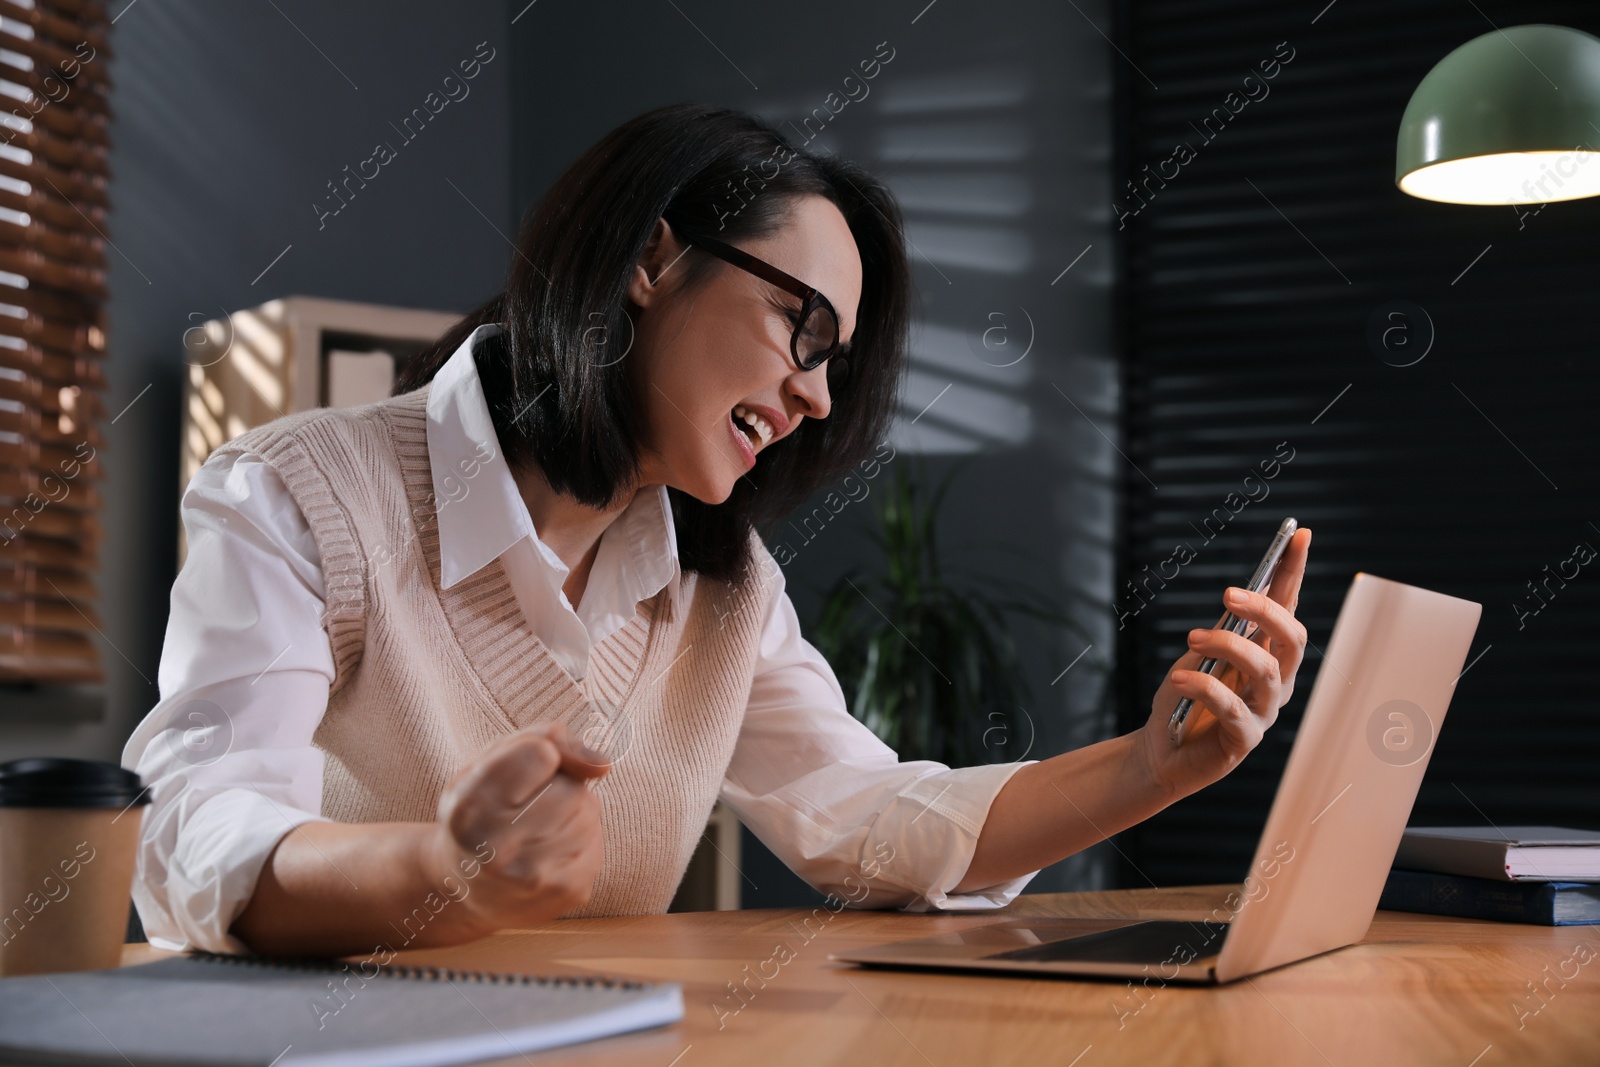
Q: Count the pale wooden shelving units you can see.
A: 1